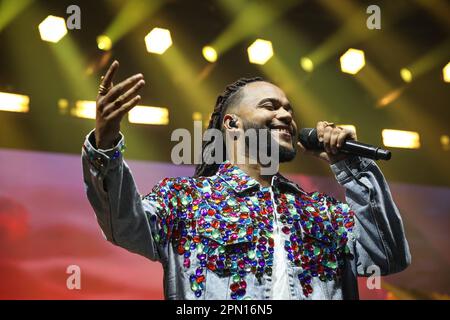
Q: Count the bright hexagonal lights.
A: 5